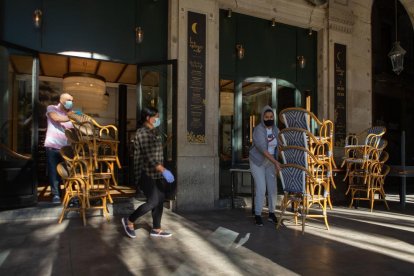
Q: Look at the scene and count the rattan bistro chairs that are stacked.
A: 12